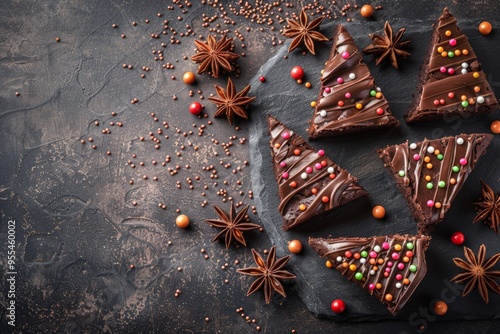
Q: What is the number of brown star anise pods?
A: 8